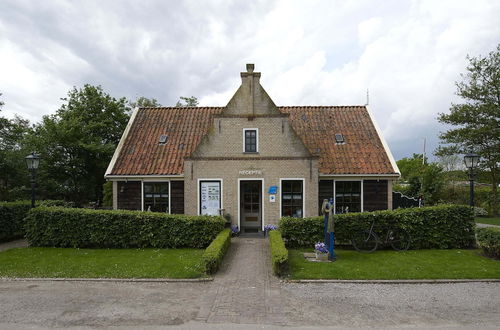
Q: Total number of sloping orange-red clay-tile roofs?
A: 2